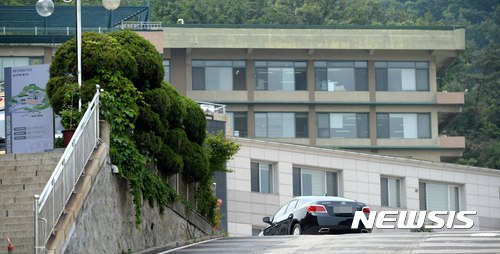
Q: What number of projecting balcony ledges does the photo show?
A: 2